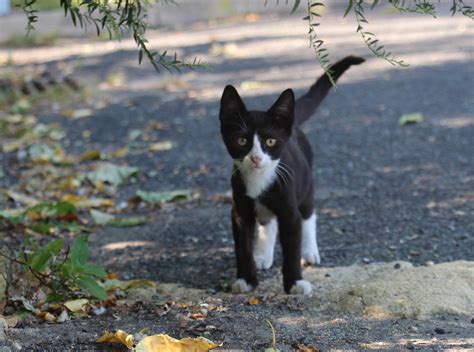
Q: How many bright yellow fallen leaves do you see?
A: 2